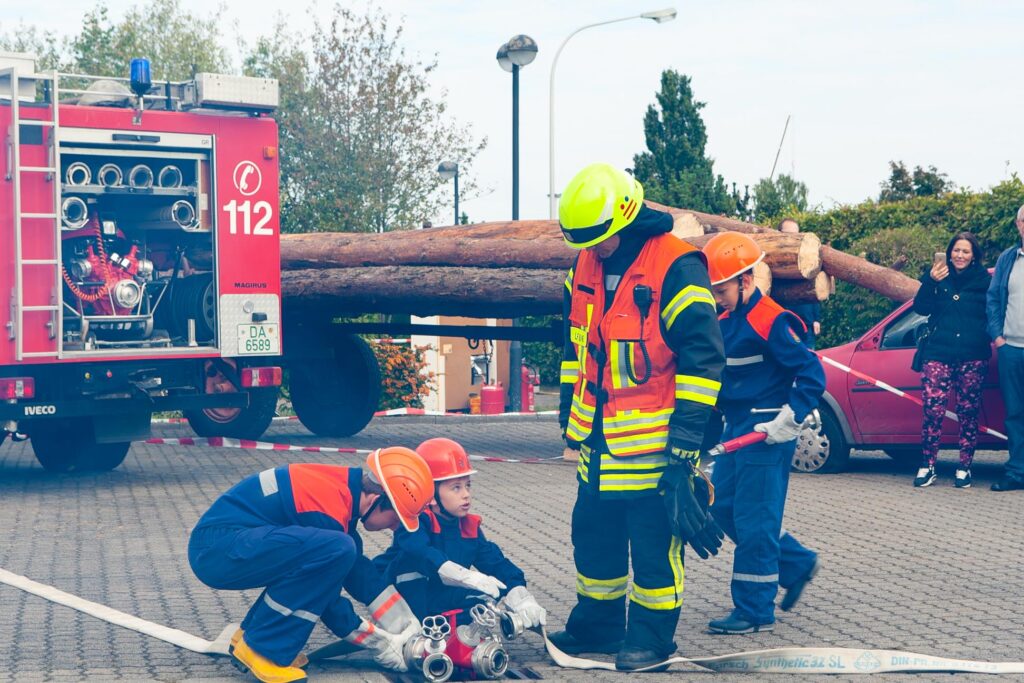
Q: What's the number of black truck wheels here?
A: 3